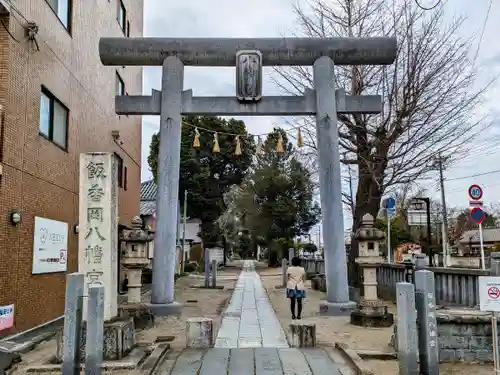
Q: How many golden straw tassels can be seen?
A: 6